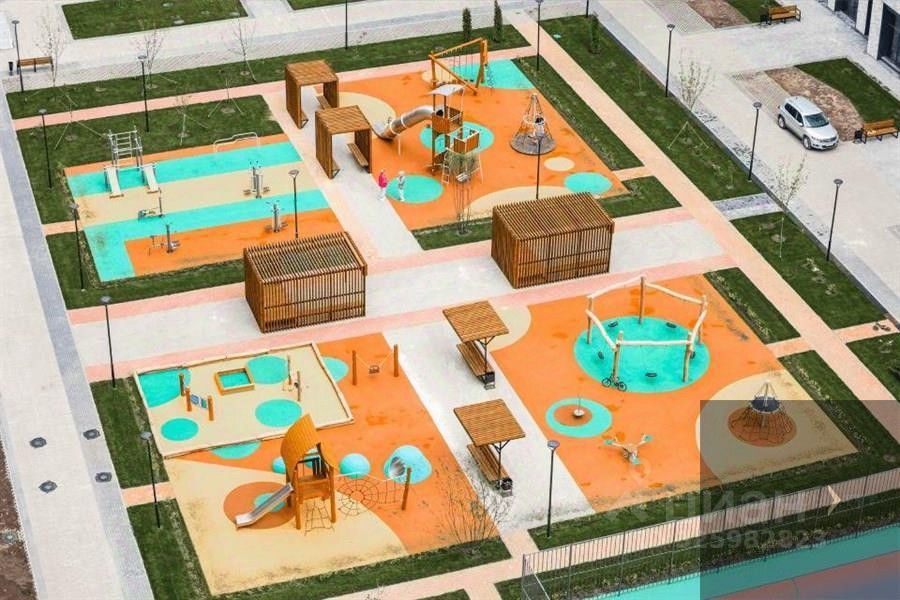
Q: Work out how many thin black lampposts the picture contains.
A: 15